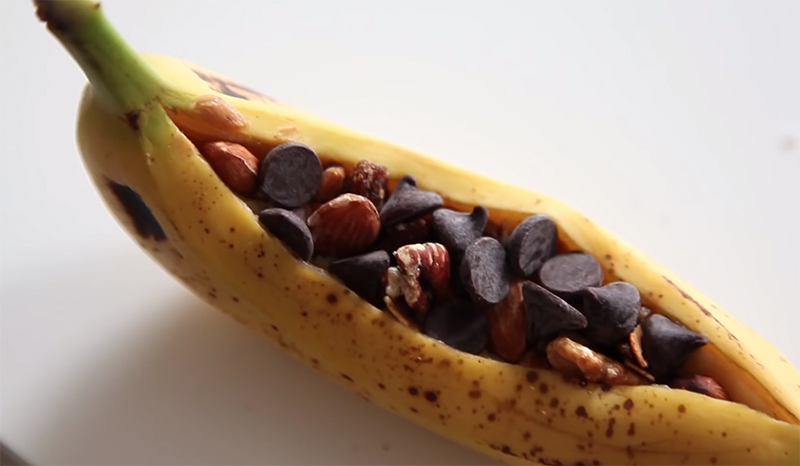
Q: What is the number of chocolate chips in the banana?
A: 12